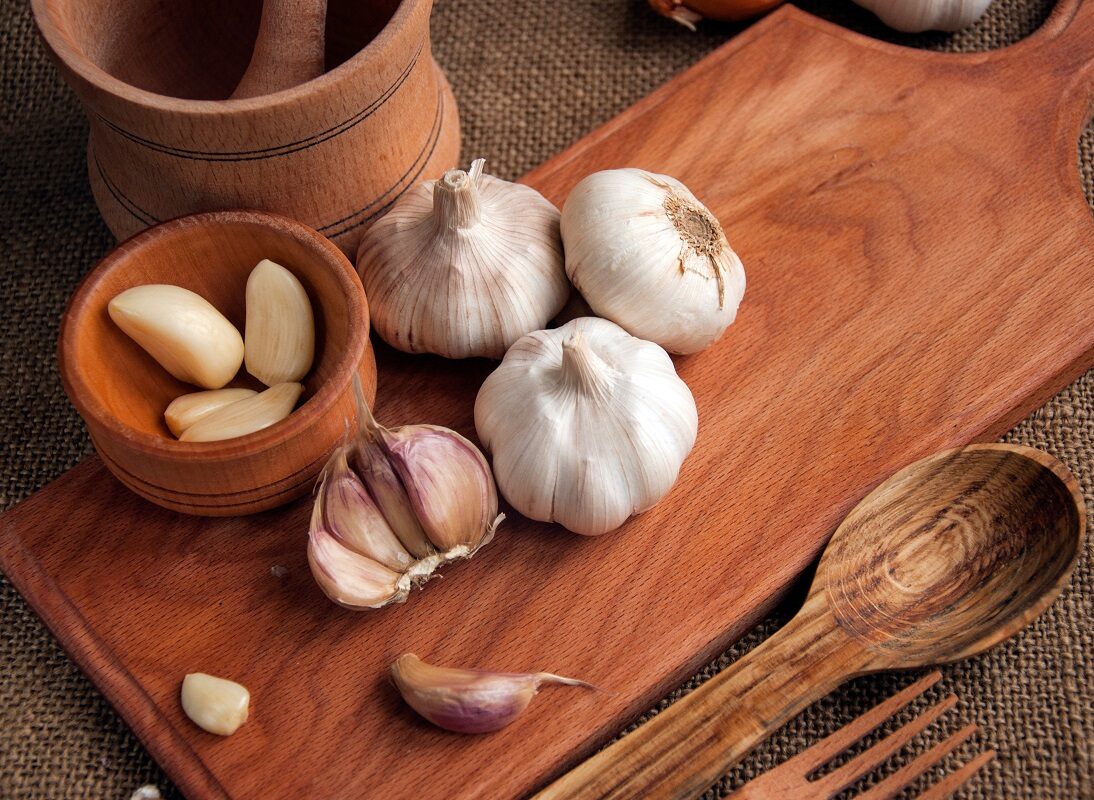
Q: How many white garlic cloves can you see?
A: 5